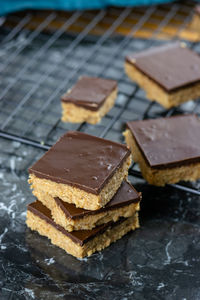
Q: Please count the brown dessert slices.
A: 6